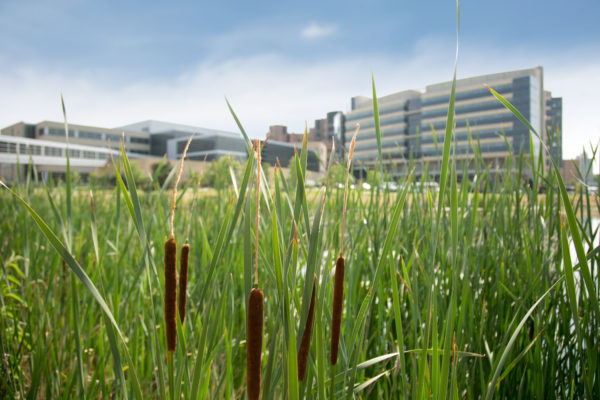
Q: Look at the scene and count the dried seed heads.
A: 5